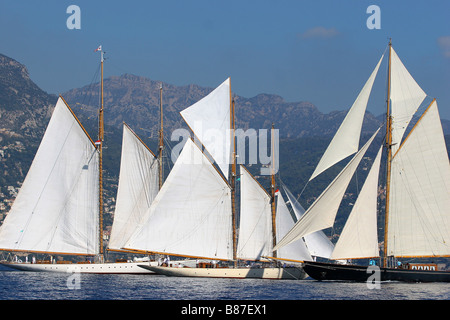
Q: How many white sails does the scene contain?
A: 12